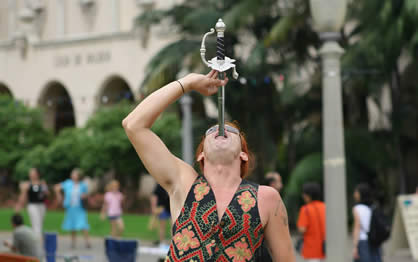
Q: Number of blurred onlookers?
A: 8